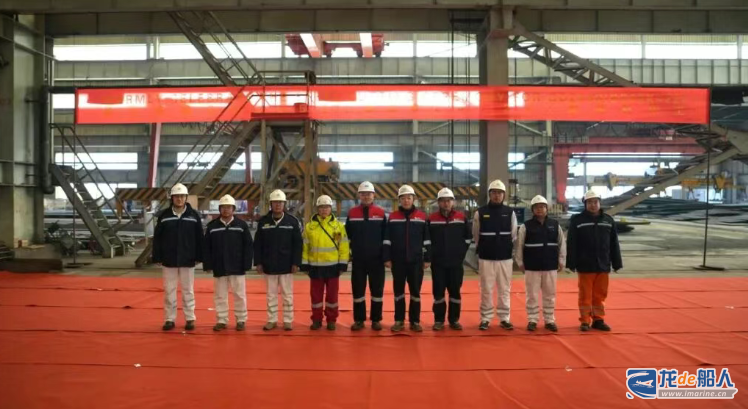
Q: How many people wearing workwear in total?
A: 10